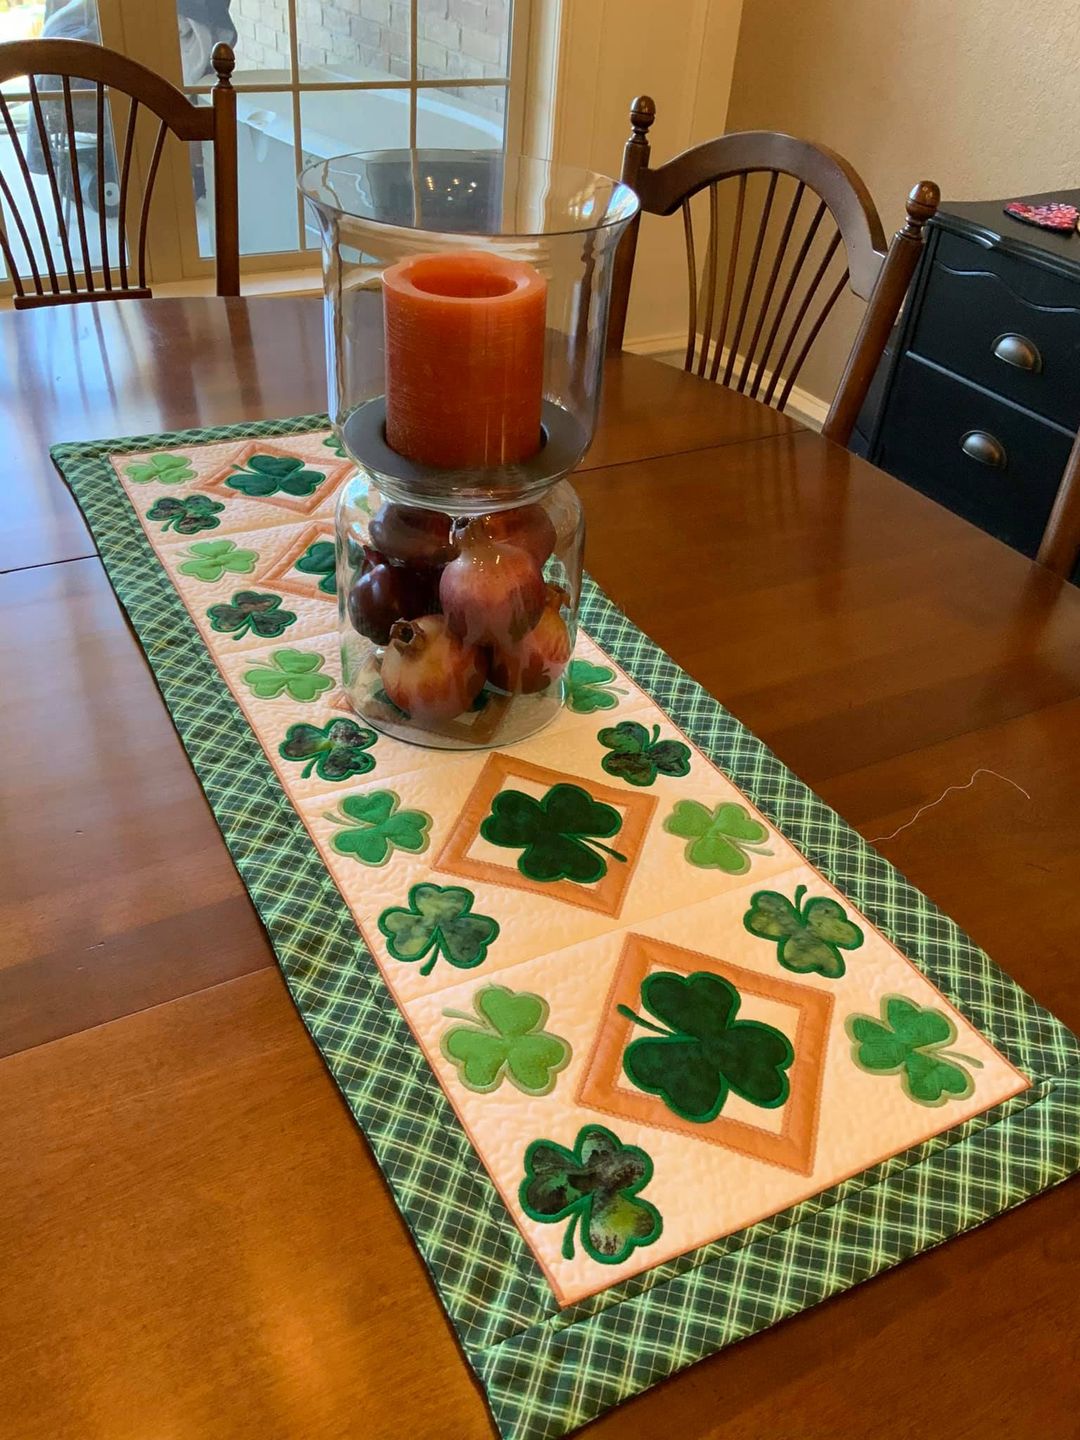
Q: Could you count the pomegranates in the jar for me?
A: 6